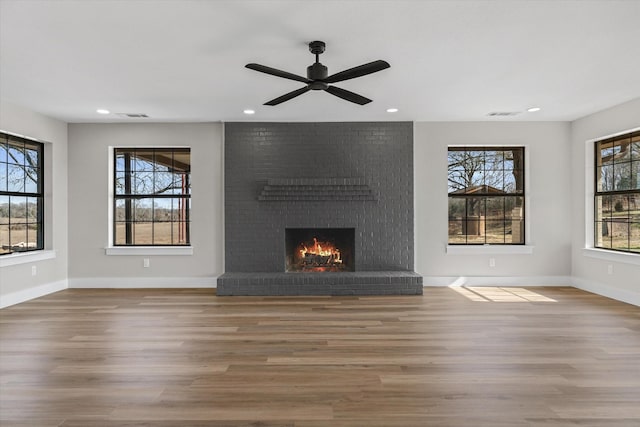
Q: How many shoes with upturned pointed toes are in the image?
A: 0